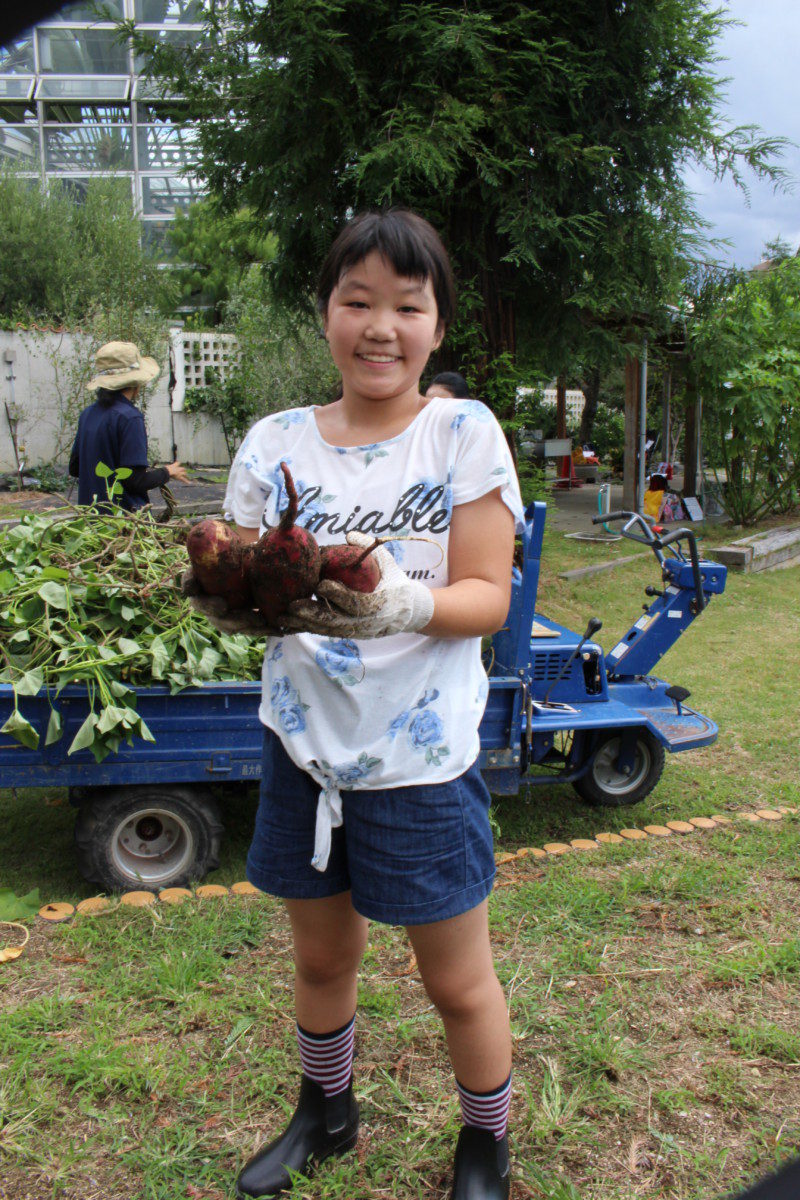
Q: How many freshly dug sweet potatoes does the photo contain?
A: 3